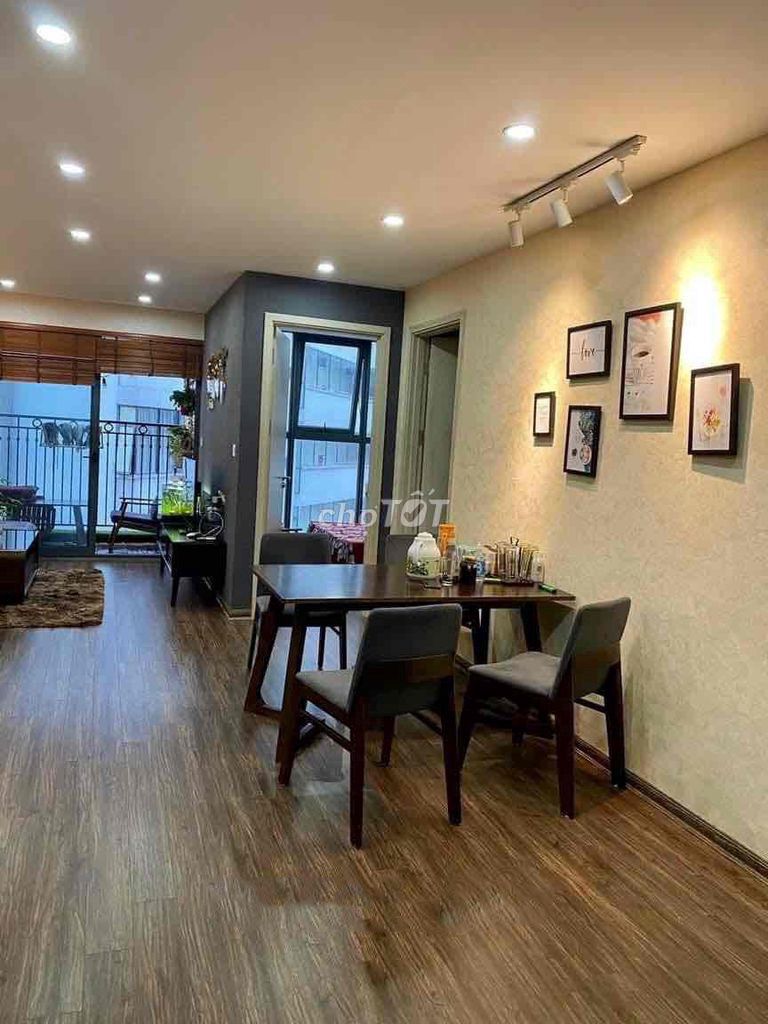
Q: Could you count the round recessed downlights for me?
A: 9